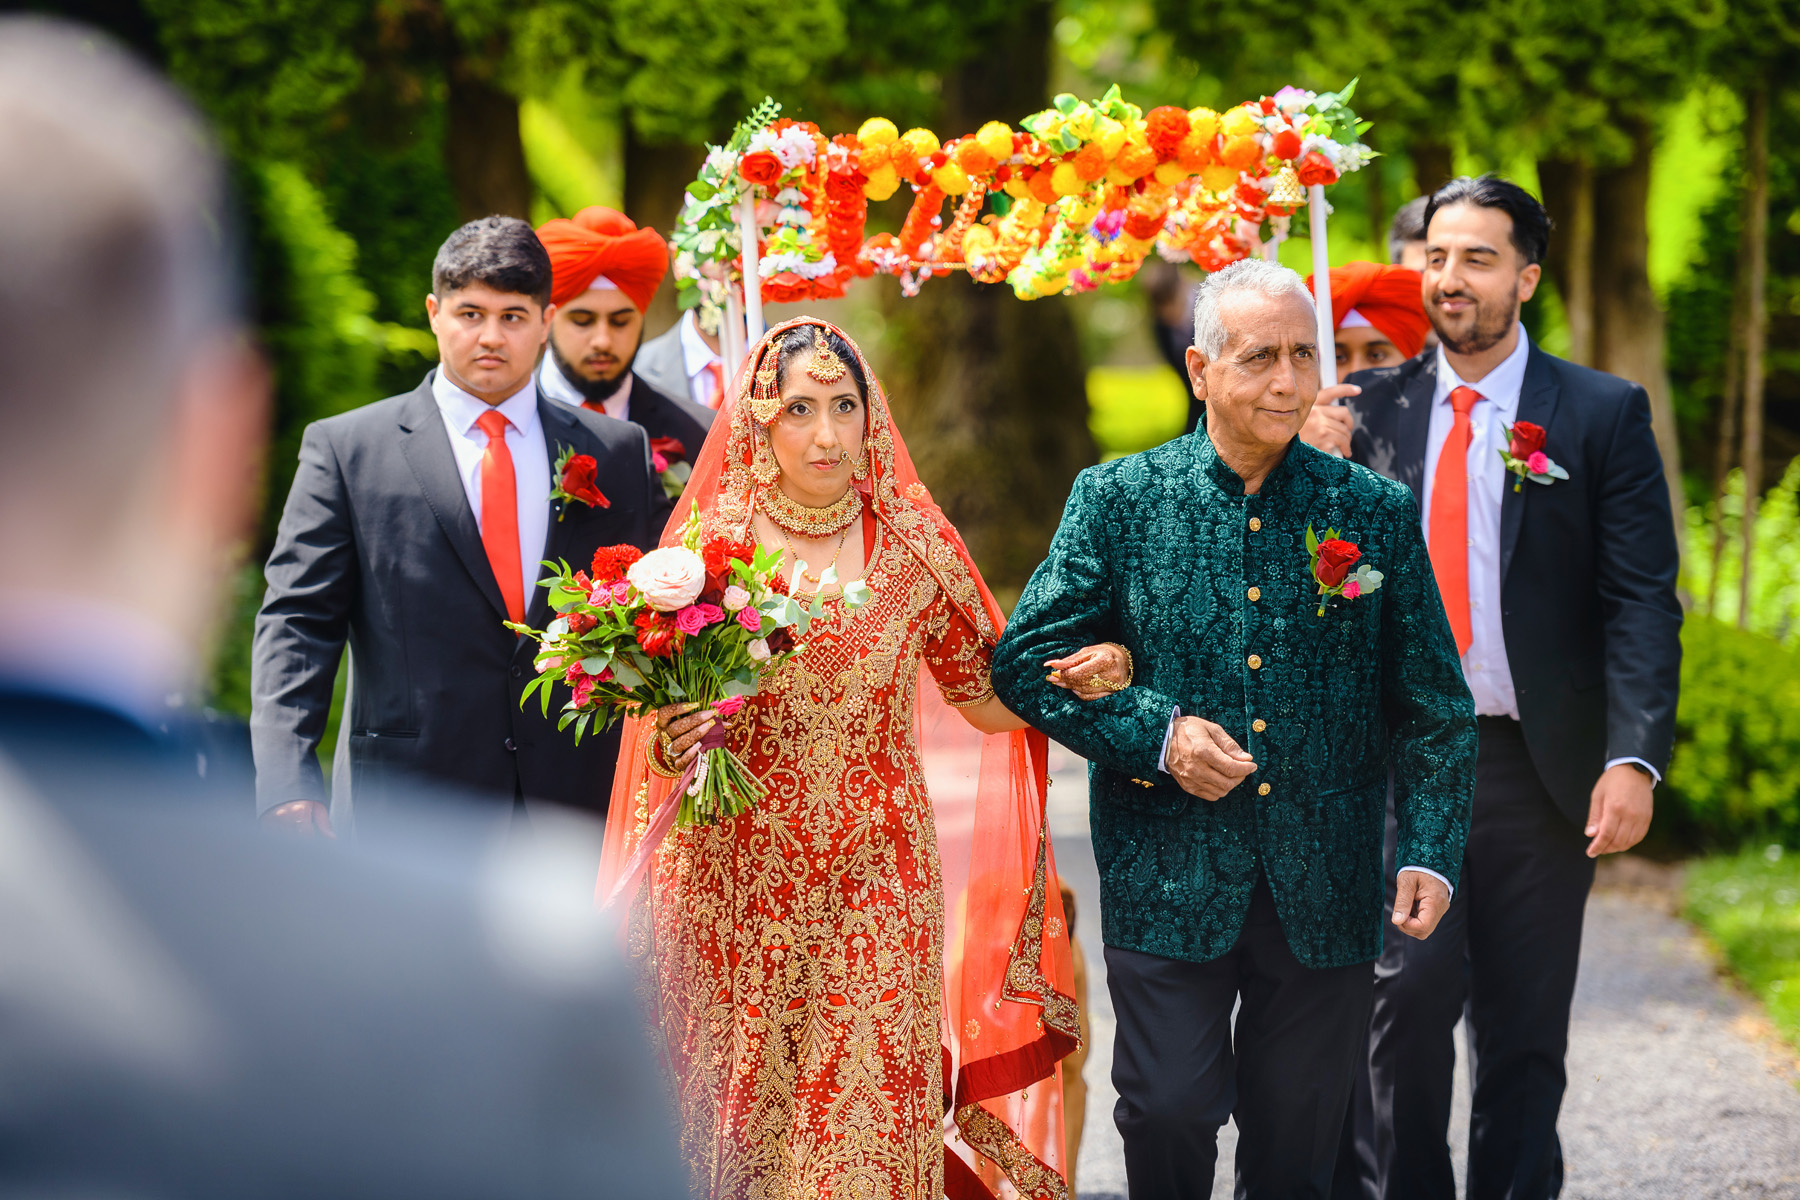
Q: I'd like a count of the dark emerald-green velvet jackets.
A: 1